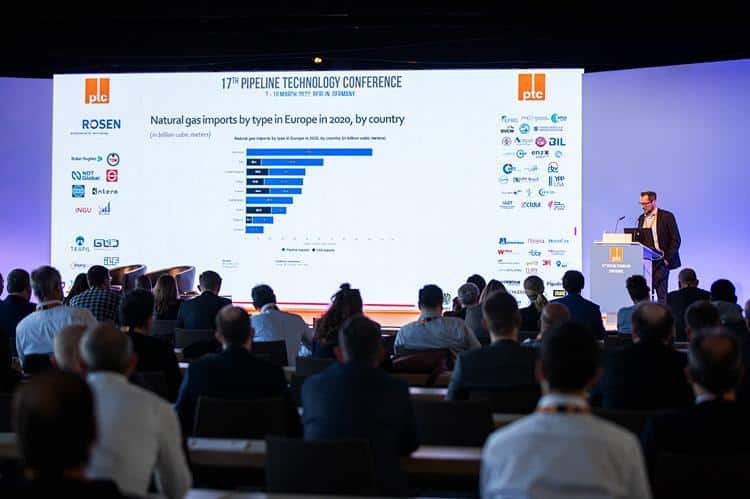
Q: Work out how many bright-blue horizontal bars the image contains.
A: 9